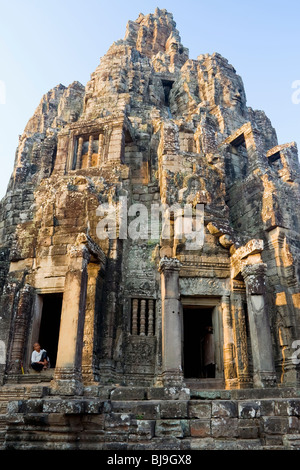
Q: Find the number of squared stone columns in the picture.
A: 3